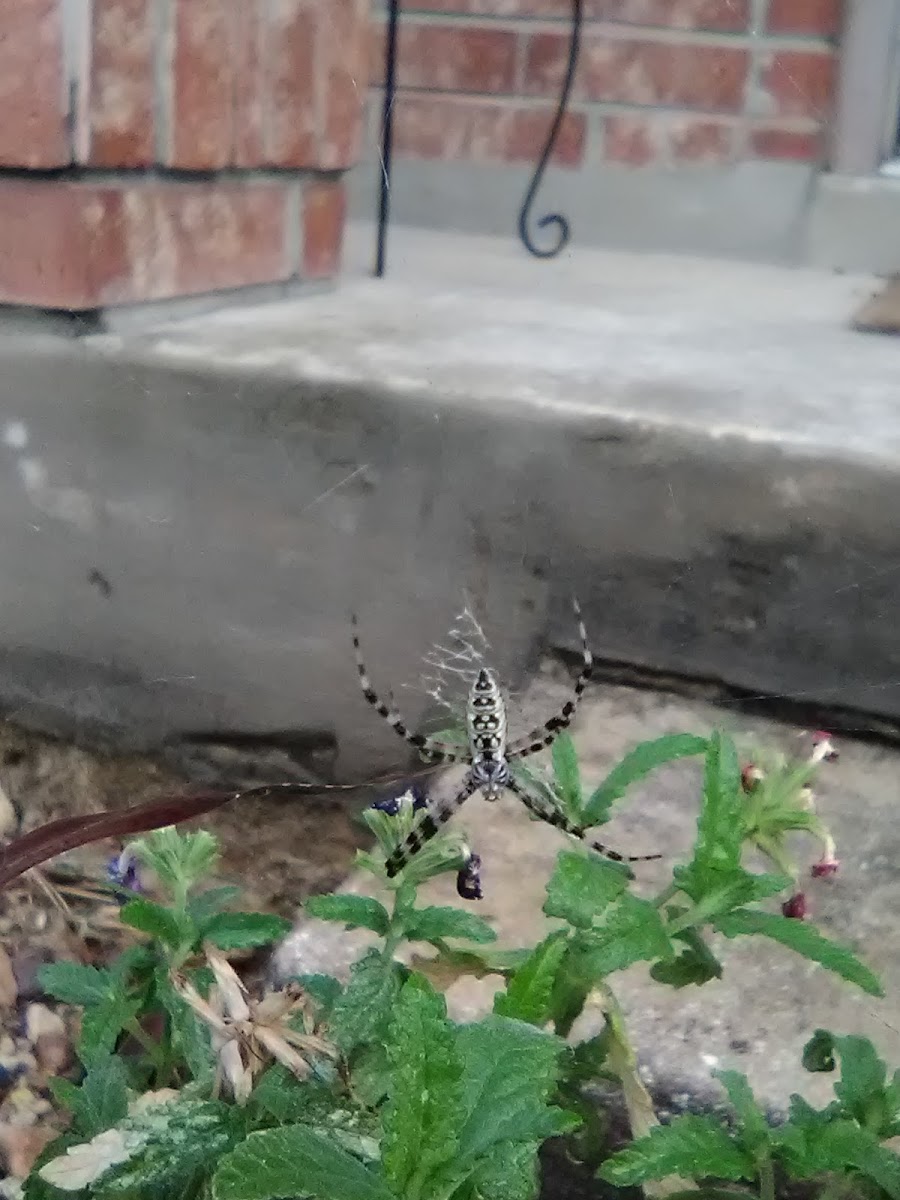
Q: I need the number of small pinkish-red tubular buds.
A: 4